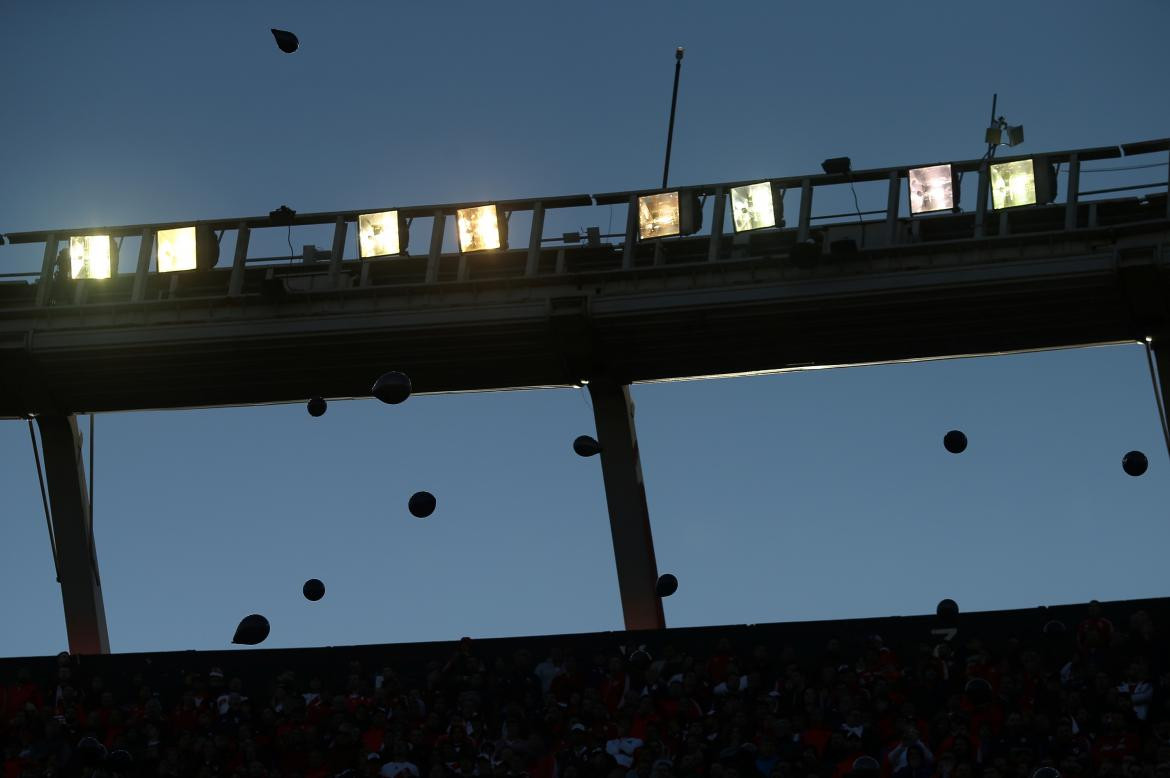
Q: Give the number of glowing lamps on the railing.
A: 8